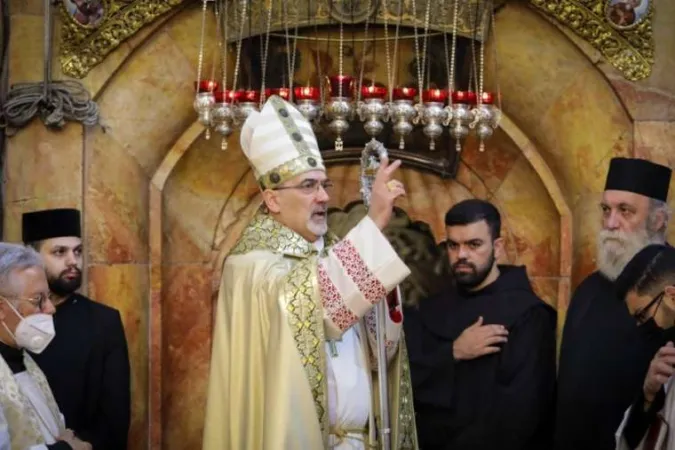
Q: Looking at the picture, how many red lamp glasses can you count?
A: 11